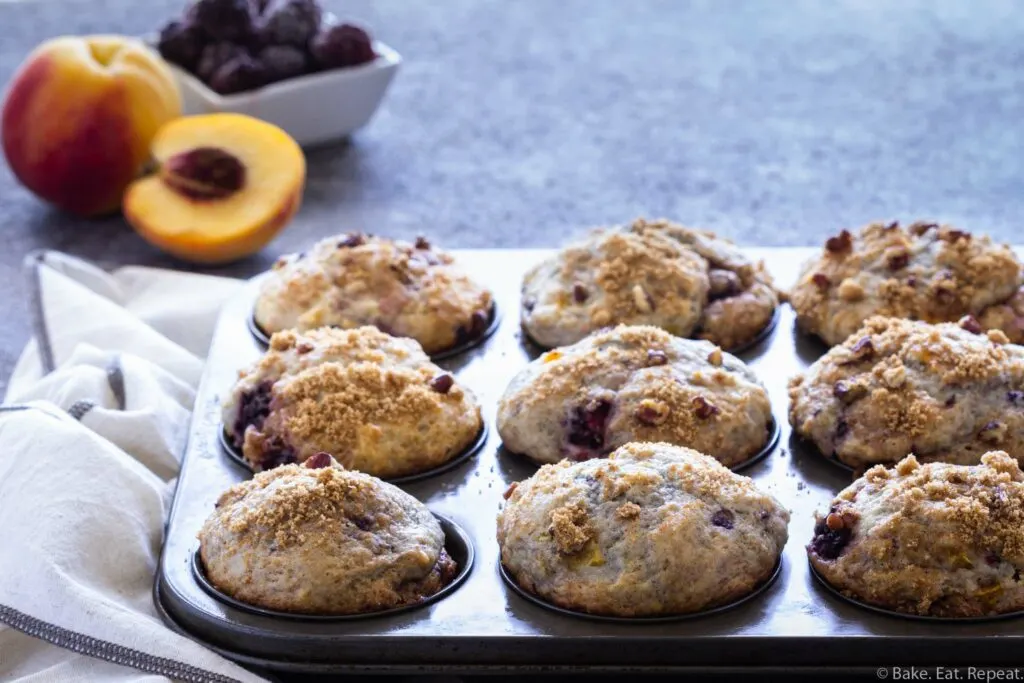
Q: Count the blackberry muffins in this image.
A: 9